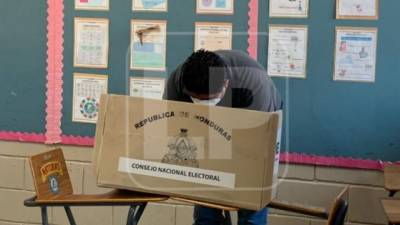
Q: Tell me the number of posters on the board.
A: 12